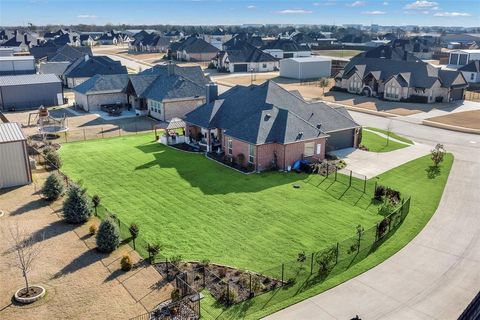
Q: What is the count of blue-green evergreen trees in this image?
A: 3